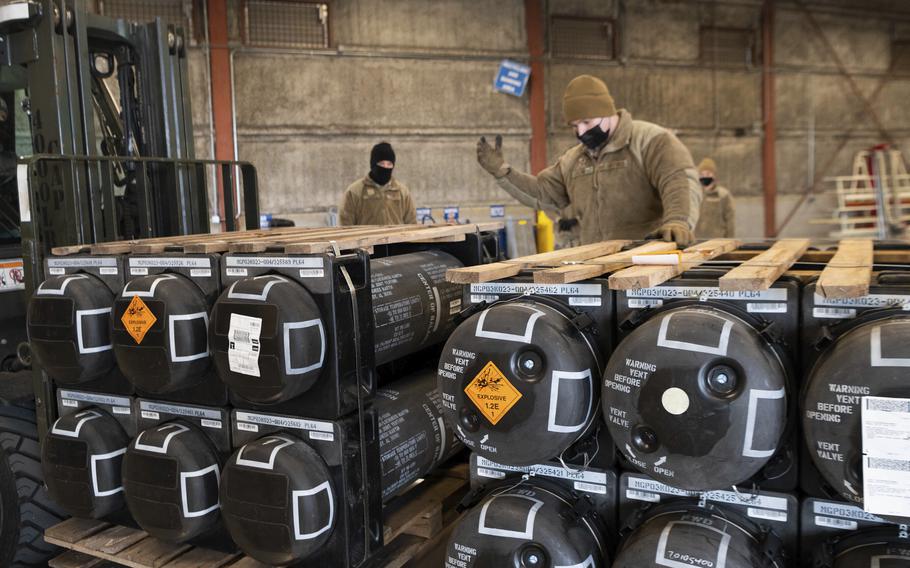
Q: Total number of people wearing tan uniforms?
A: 3